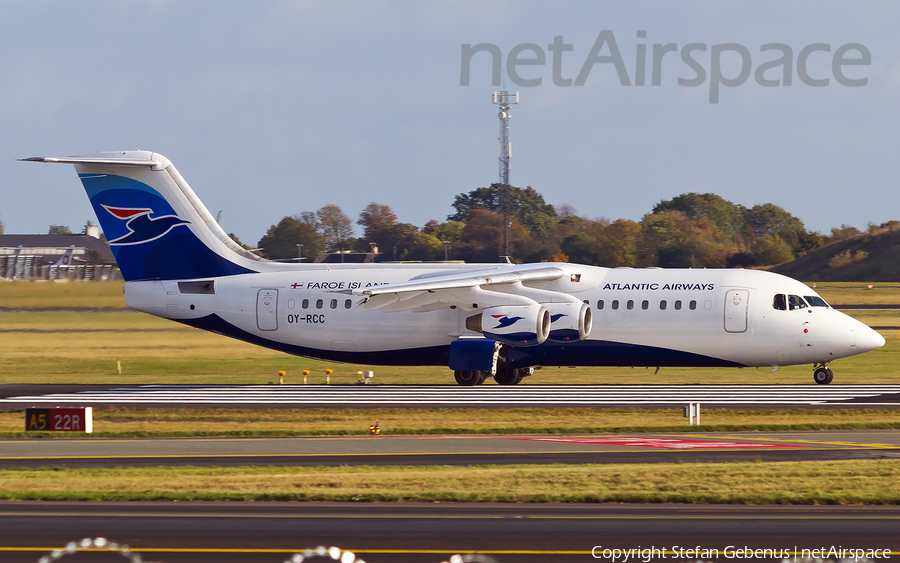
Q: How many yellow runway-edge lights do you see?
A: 3